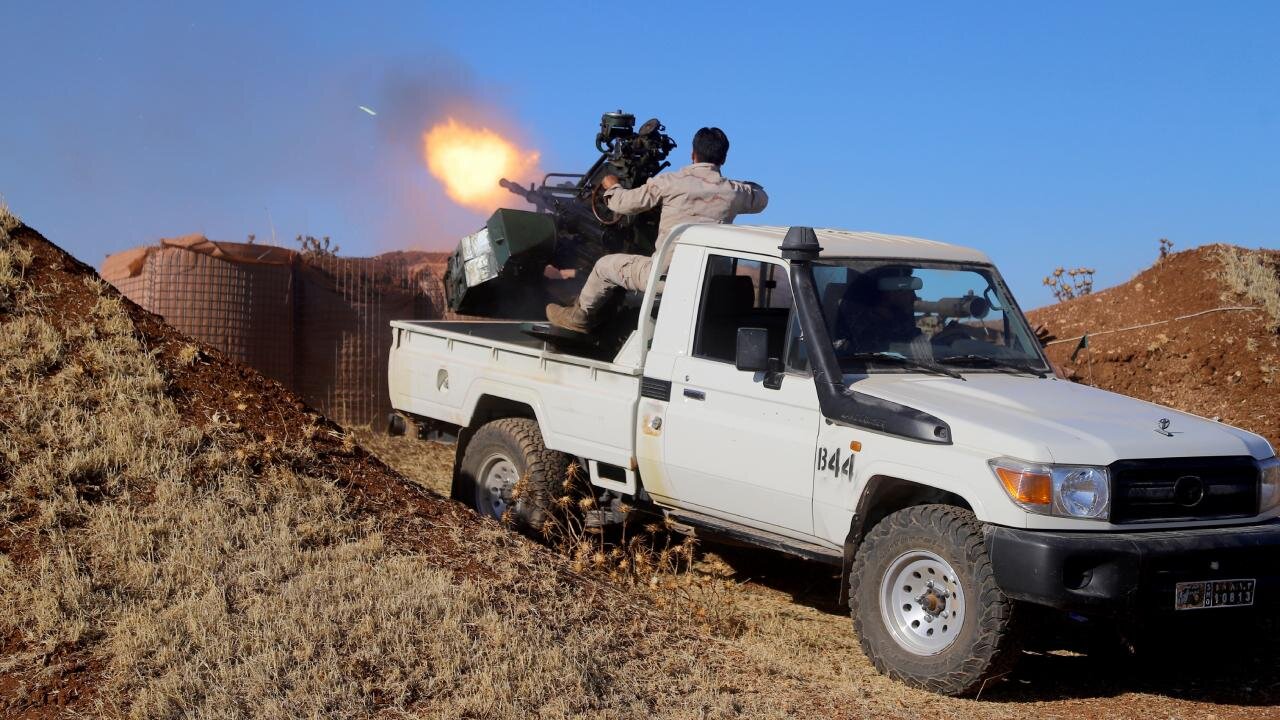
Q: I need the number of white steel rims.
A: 2